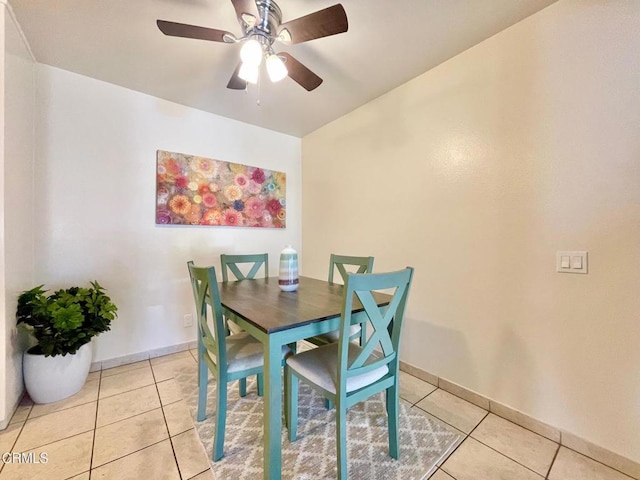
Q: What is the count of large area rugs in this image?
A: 1